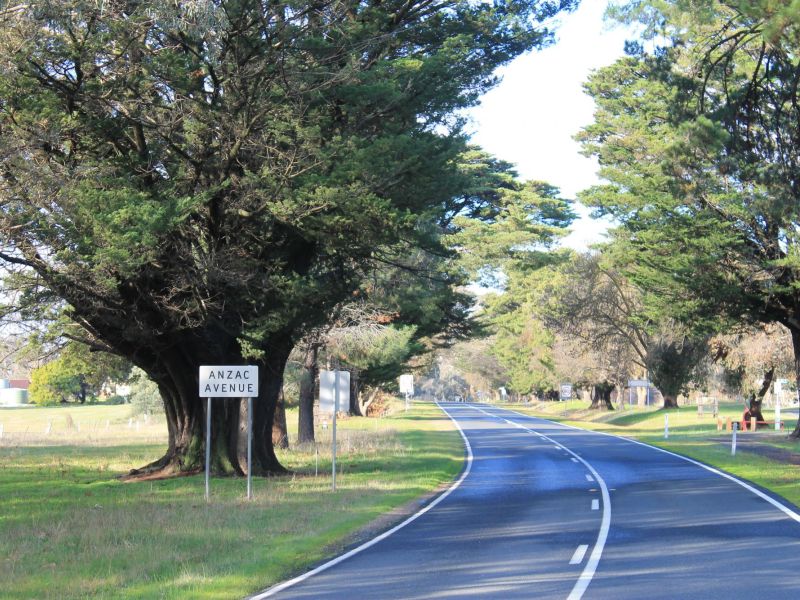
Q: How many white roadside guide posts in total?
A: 2